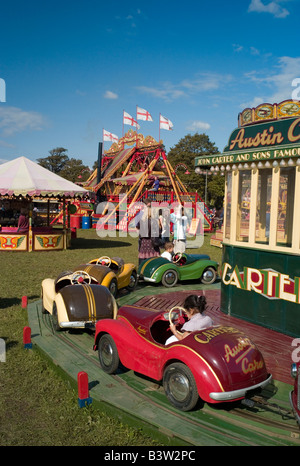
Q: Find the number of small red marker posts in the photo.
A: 3